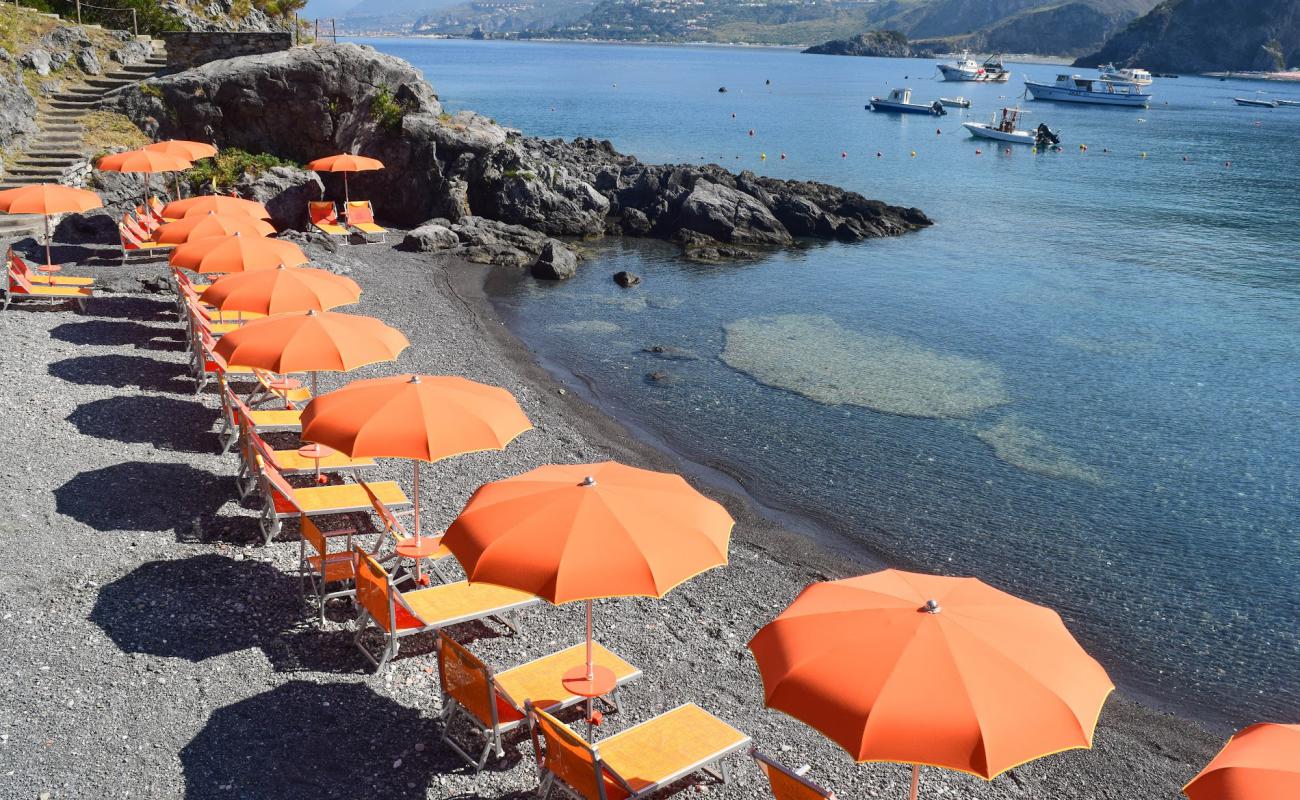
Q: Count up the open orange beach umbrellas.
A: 13